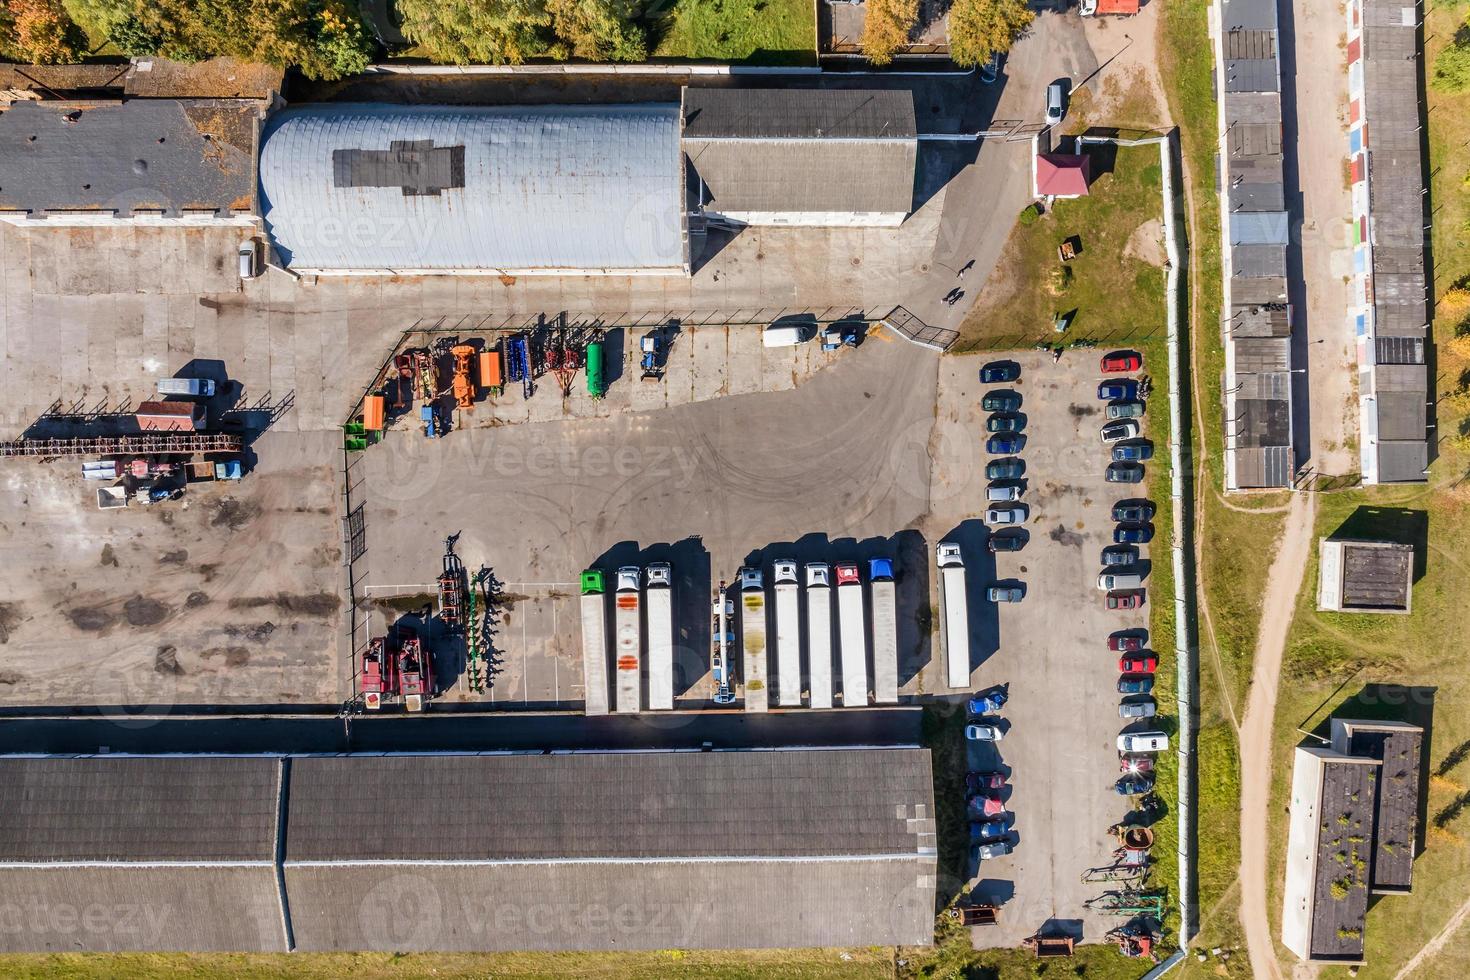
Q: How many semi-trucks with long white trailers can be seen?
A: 9